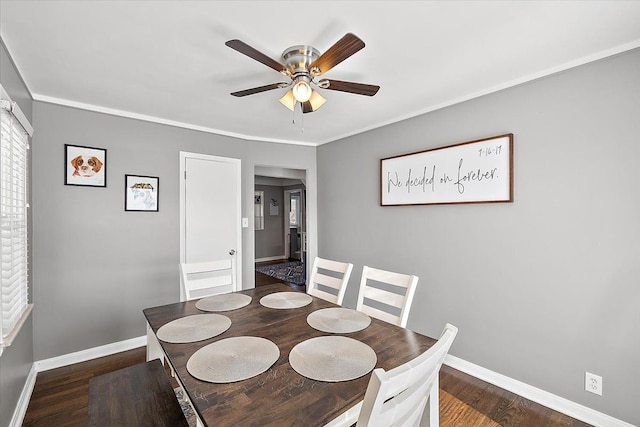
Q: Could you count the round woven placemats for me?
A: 6